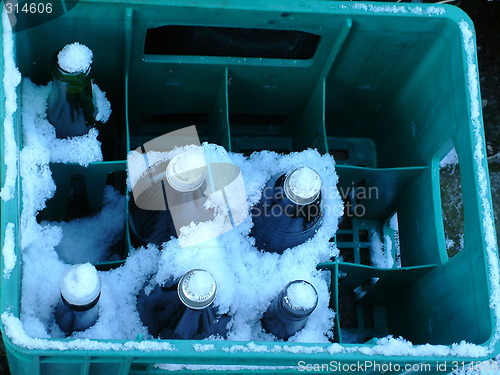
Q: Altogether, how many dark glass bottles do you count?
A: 6